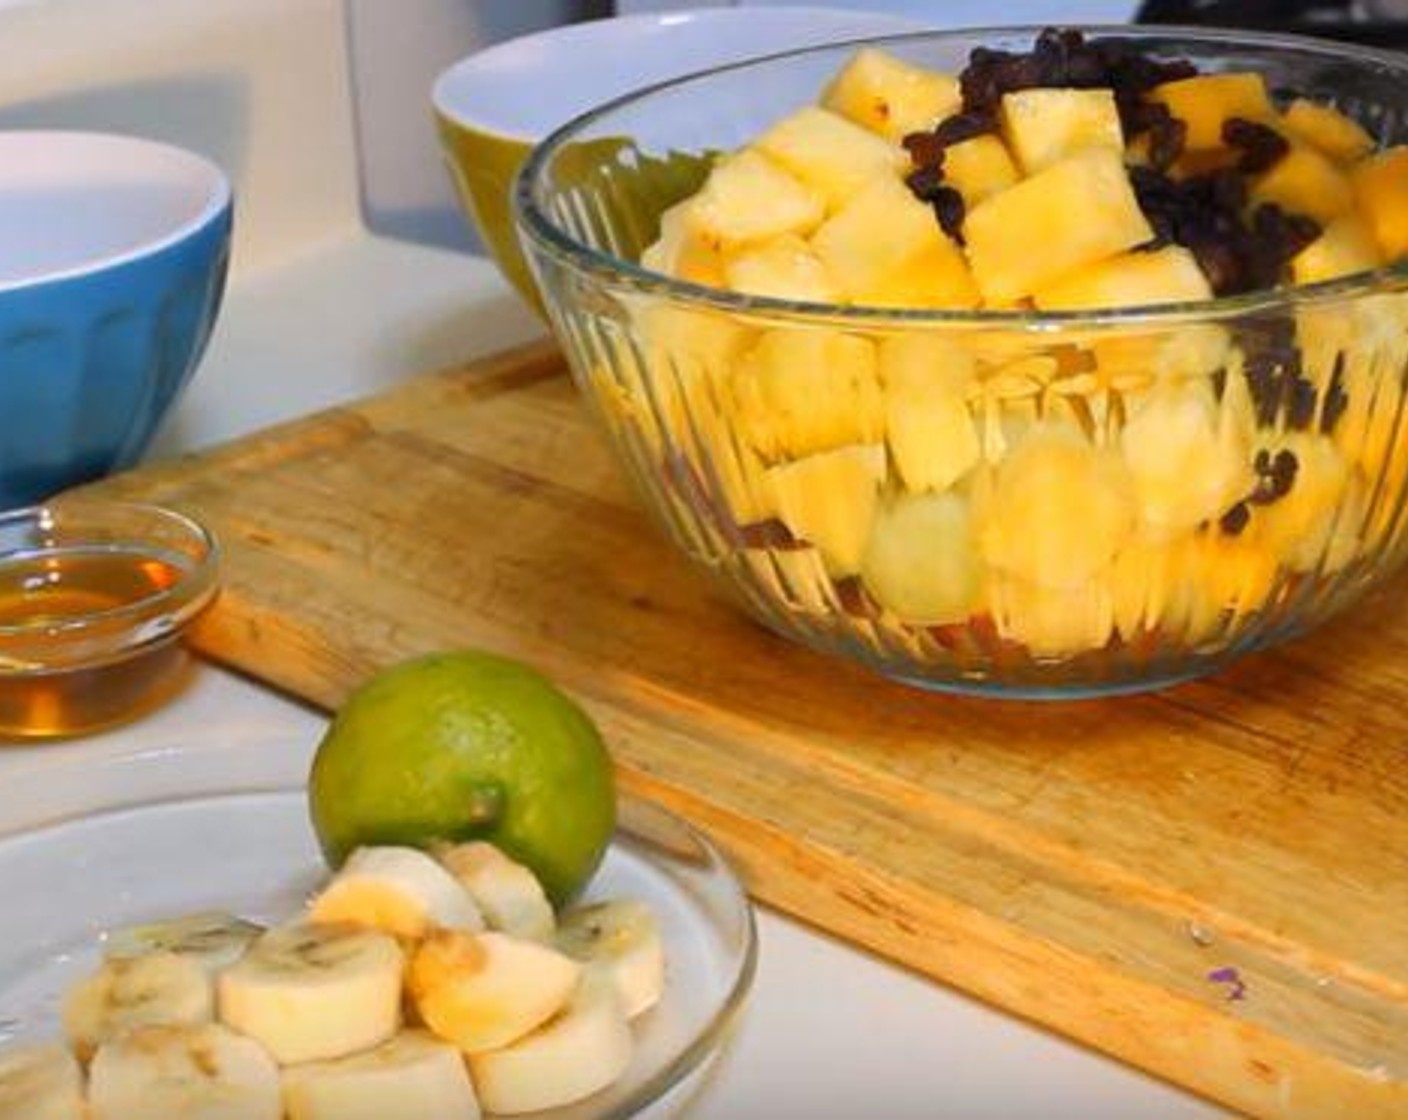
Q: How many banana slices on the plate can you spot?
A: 11